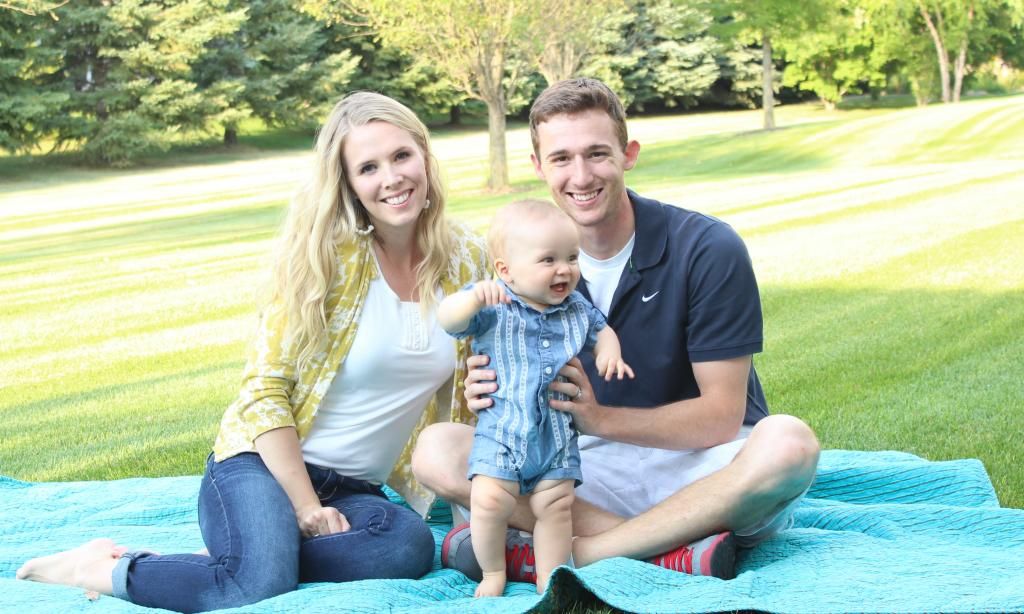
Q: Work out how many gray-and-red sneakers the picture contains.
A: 2